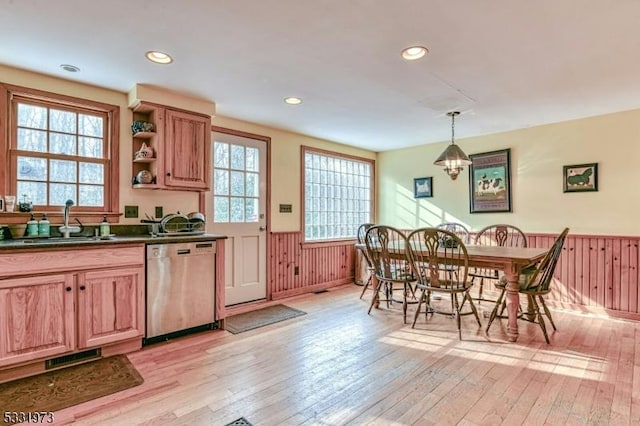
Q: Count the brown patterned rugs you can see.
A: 1